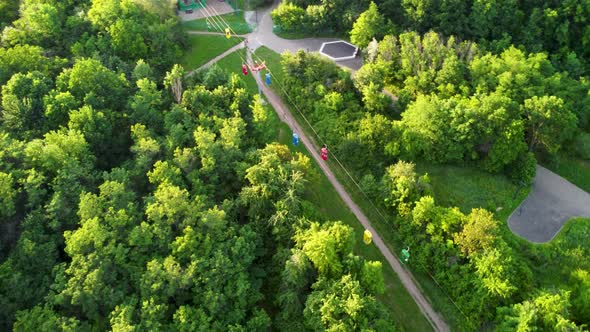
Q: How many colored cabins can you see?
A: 7